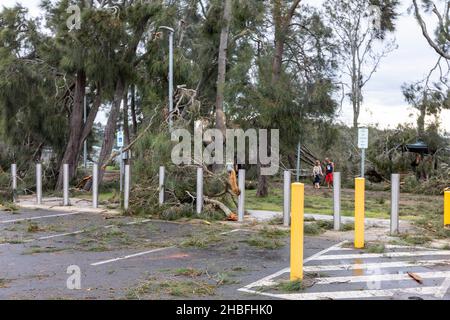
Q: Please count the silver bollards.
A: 11